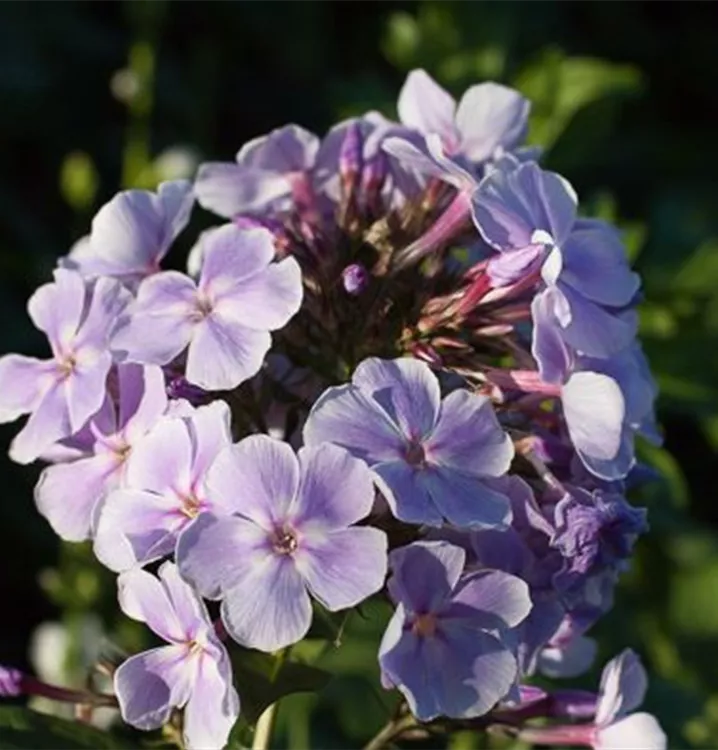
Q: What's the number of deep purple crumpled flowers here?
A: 1